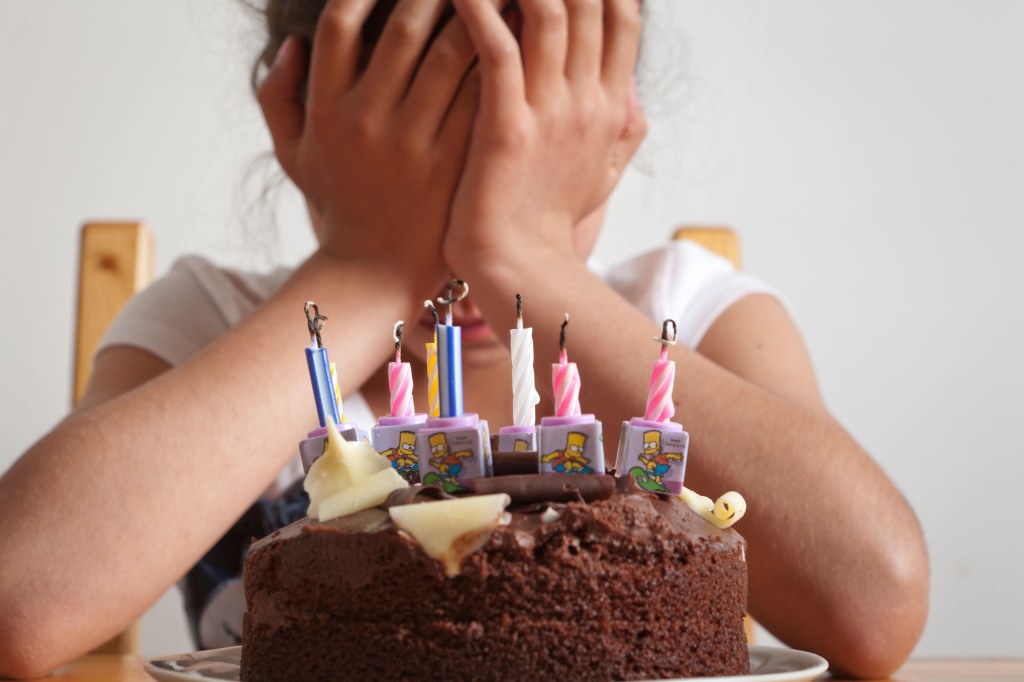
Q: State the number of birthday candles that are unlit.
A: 8